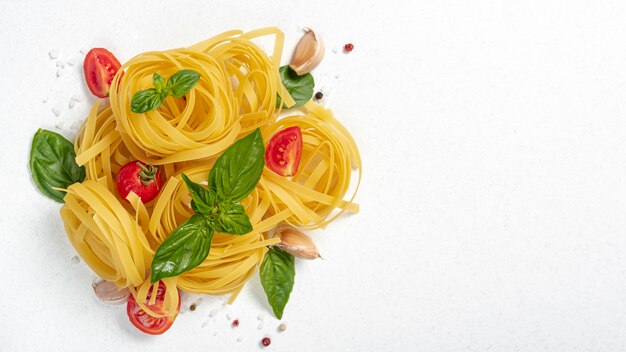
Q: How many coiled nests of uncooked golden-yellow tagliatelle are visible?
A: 6